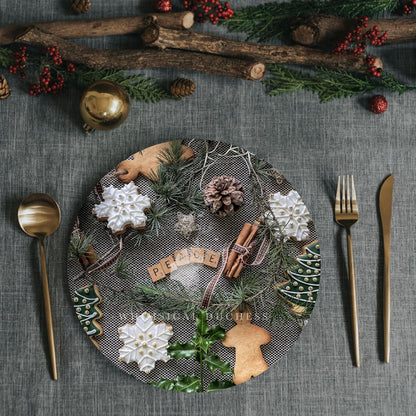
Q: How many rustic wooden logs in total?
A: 4